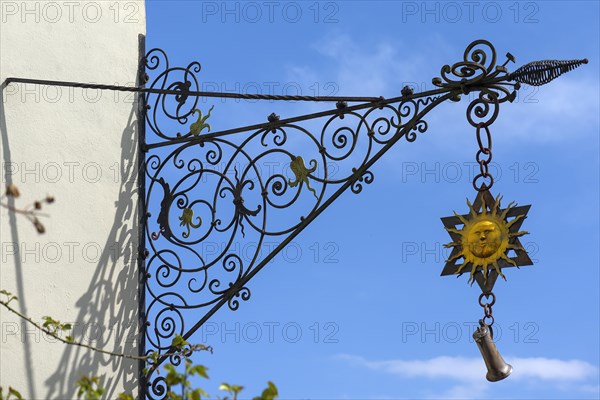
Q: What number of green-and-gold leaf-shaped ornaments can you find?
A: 3